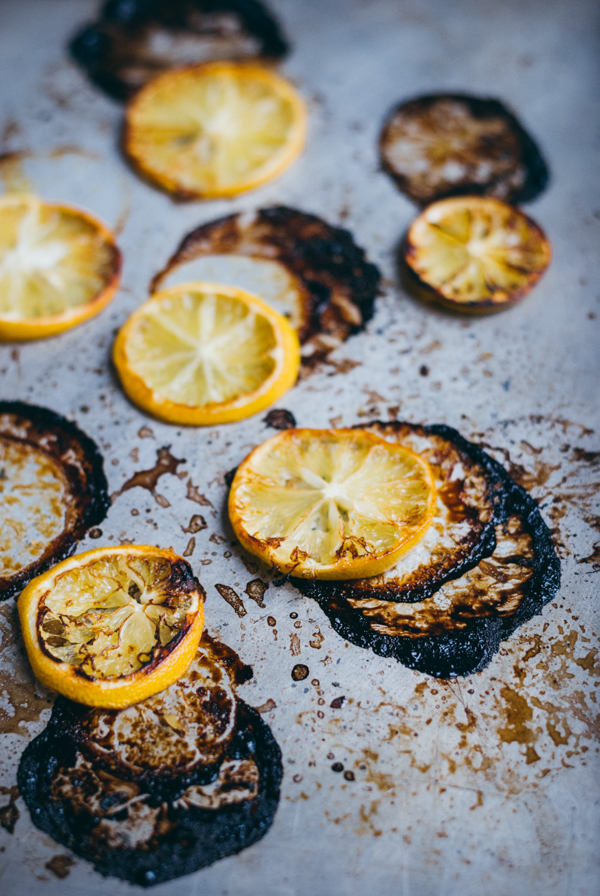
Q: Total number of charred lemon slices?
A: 6